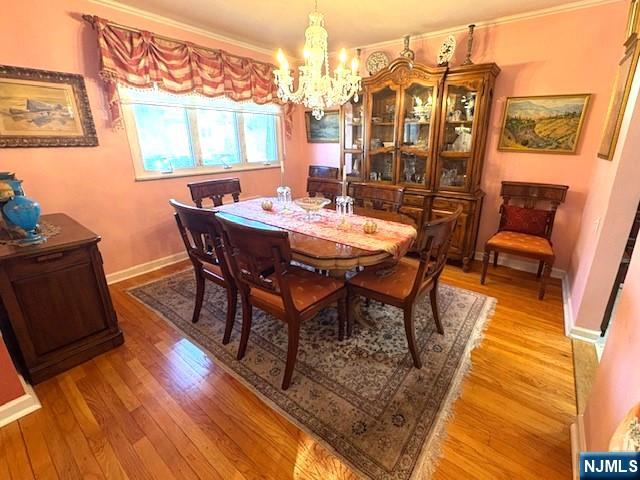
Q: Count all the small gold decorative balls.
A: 2